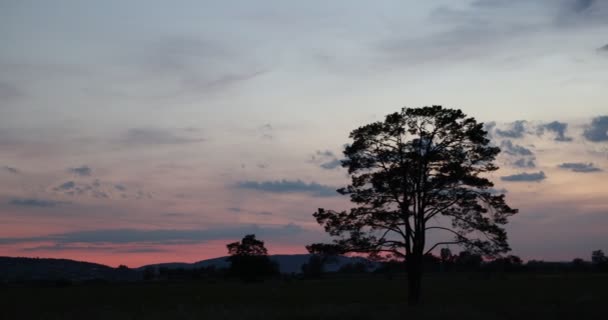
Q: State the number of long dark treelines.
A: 1